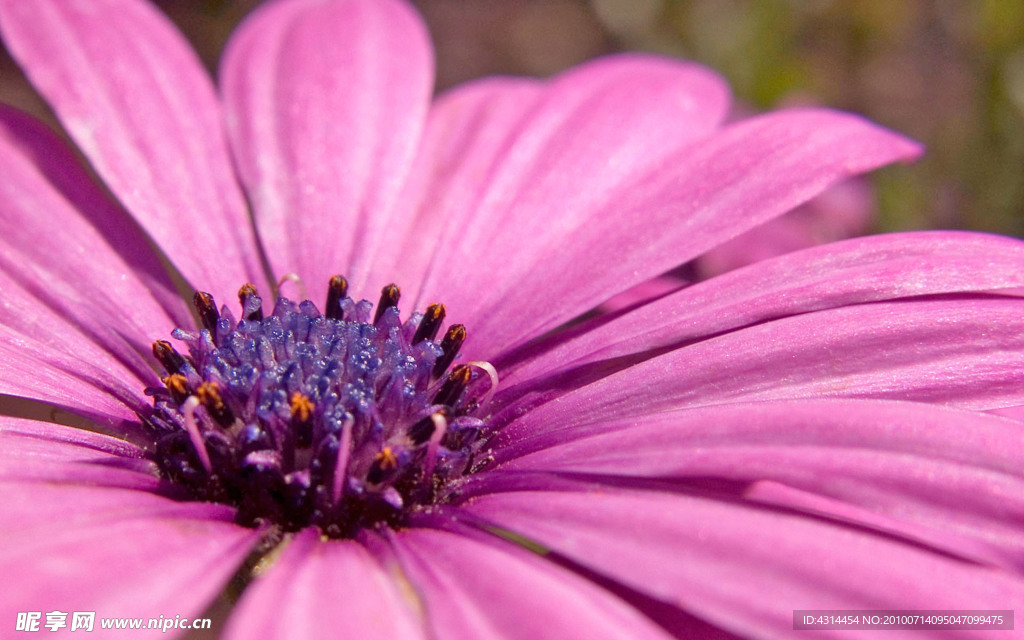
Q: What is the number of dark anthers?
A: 13